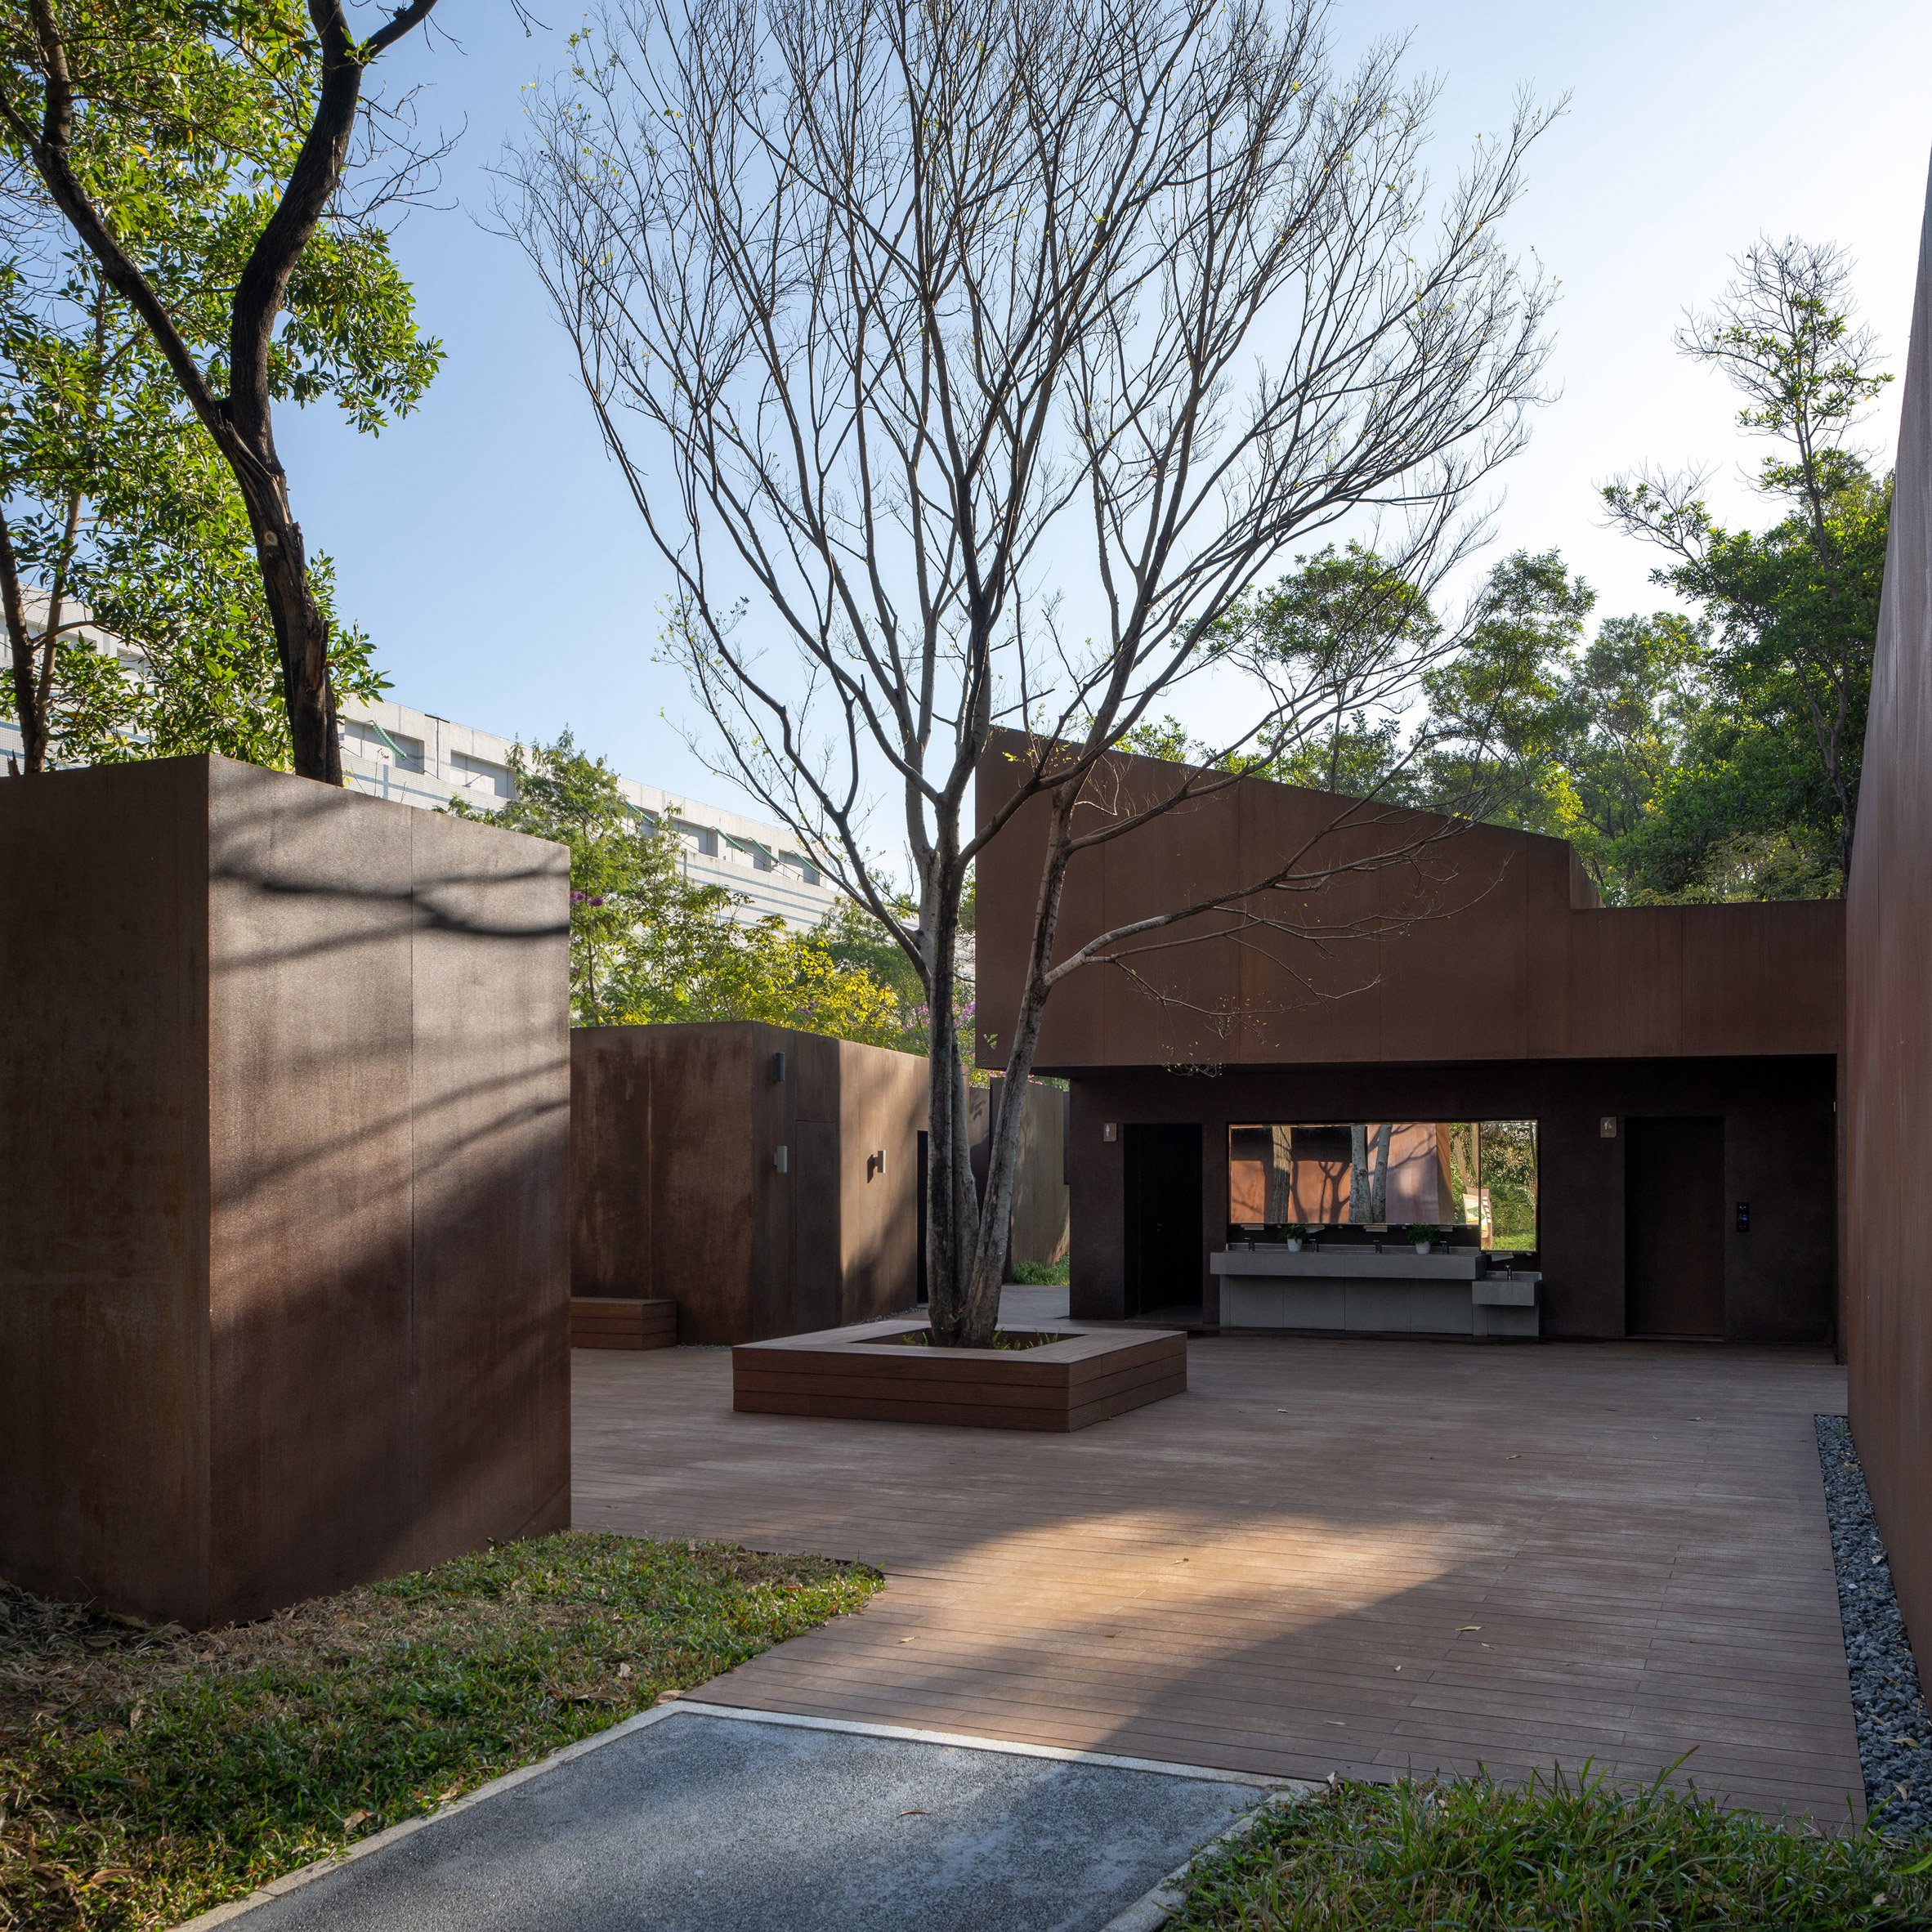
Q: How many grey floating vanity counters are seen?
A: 2